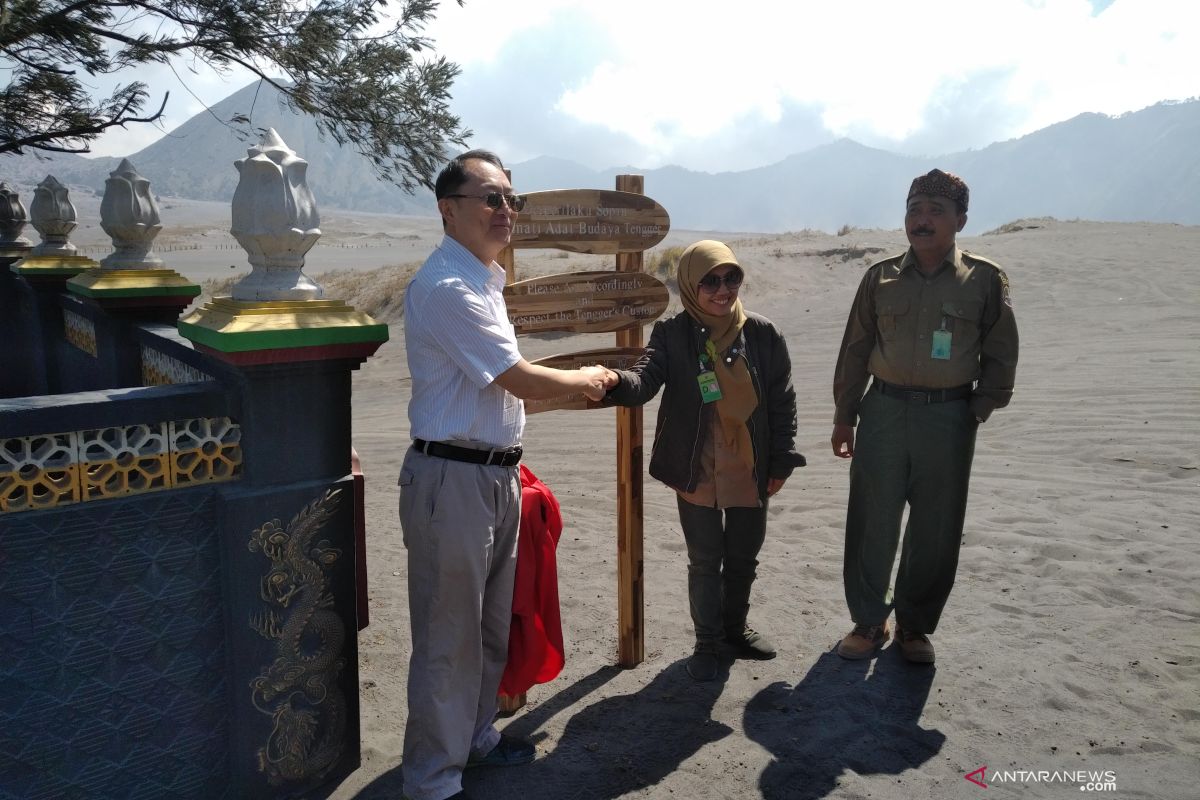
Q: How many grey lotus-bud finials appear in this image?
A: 4